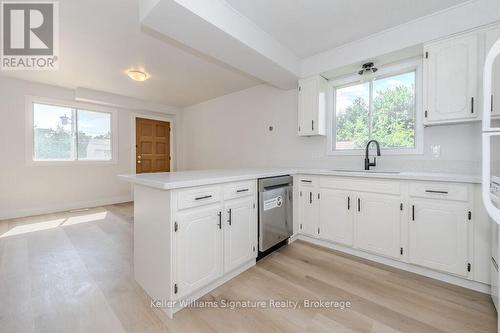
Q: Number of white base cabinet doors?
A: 6